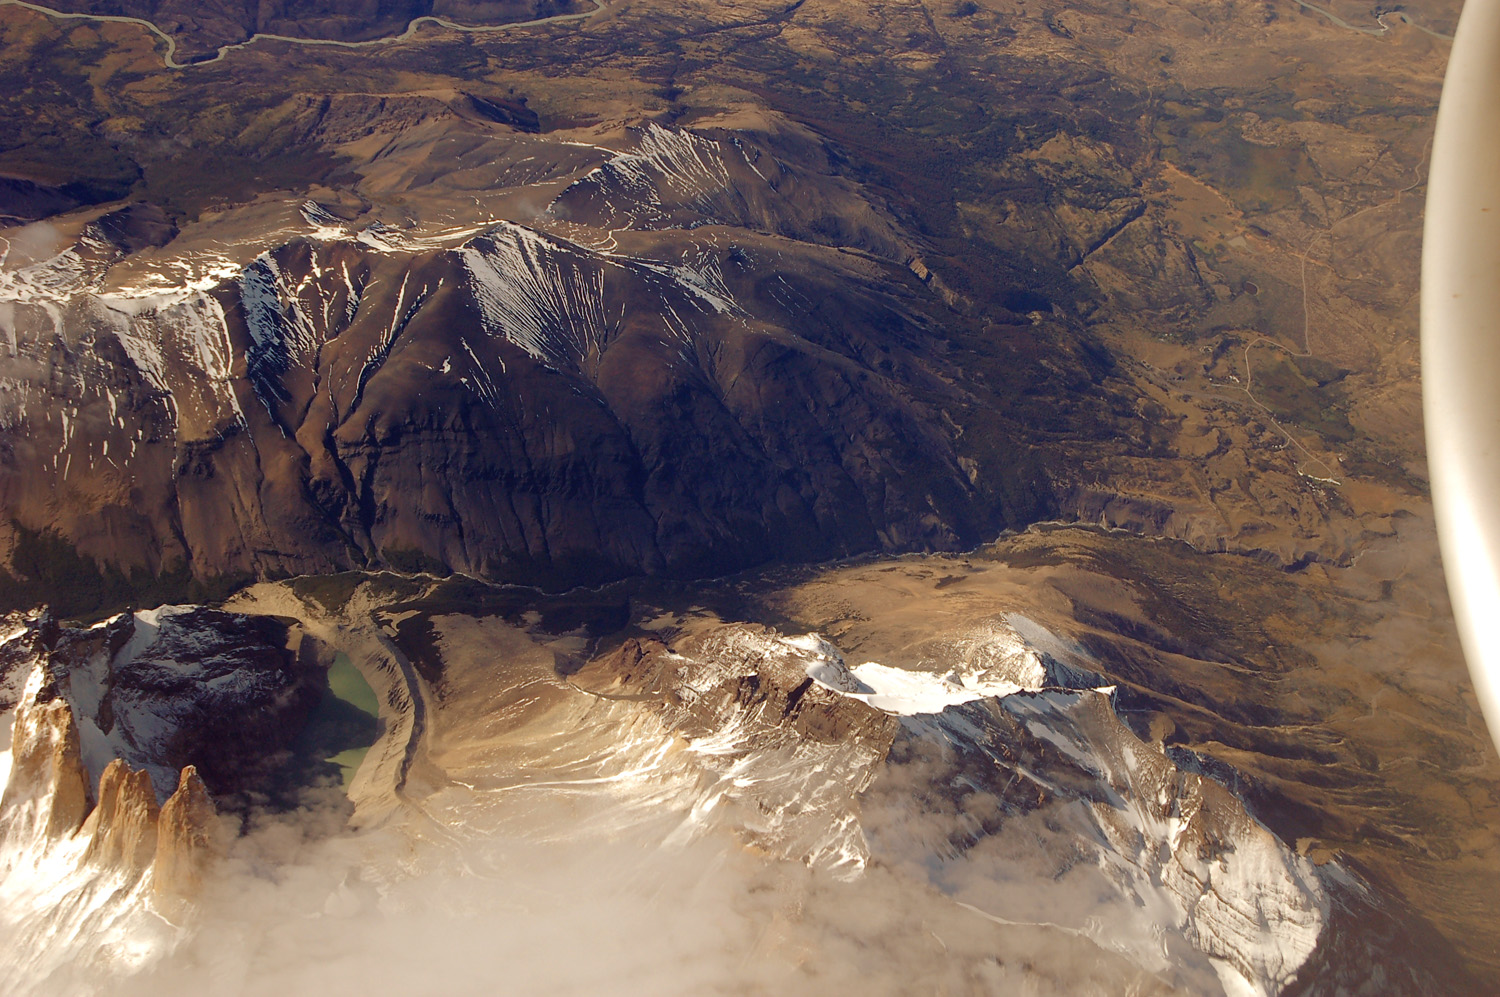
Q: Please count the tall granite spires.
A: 3